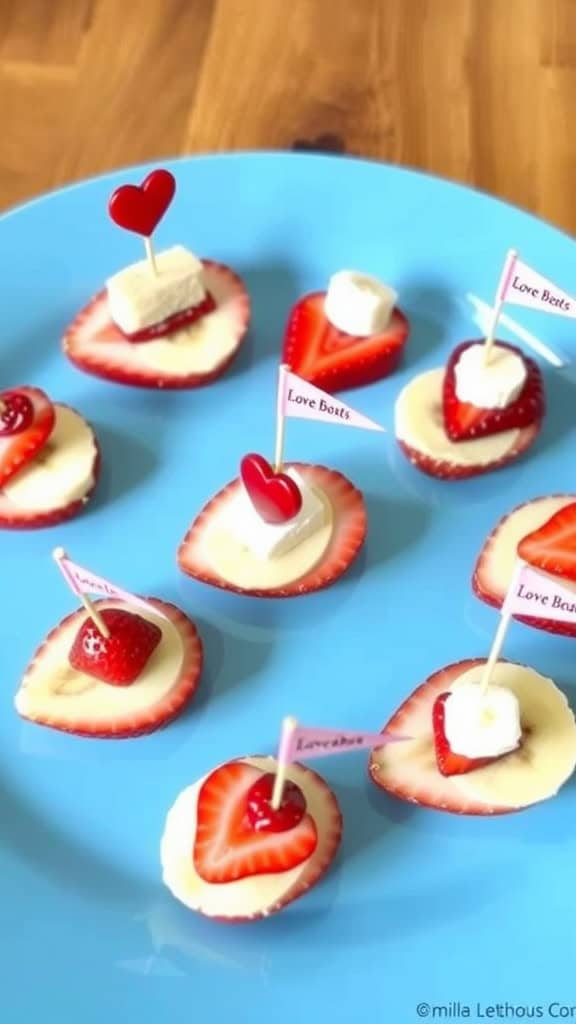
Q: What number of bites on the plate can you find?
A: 9